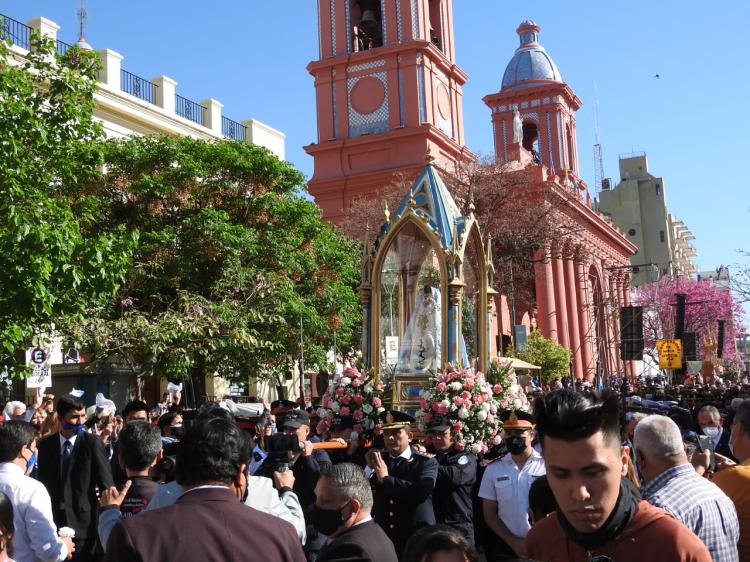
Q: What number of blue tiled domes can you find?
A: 1